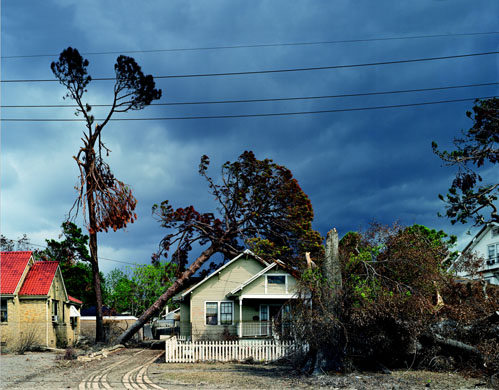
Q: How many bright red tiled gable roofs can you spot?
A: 2